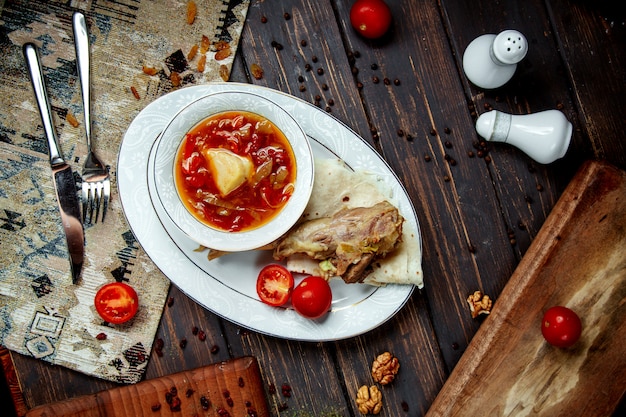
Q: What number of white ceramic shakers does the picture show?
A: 2